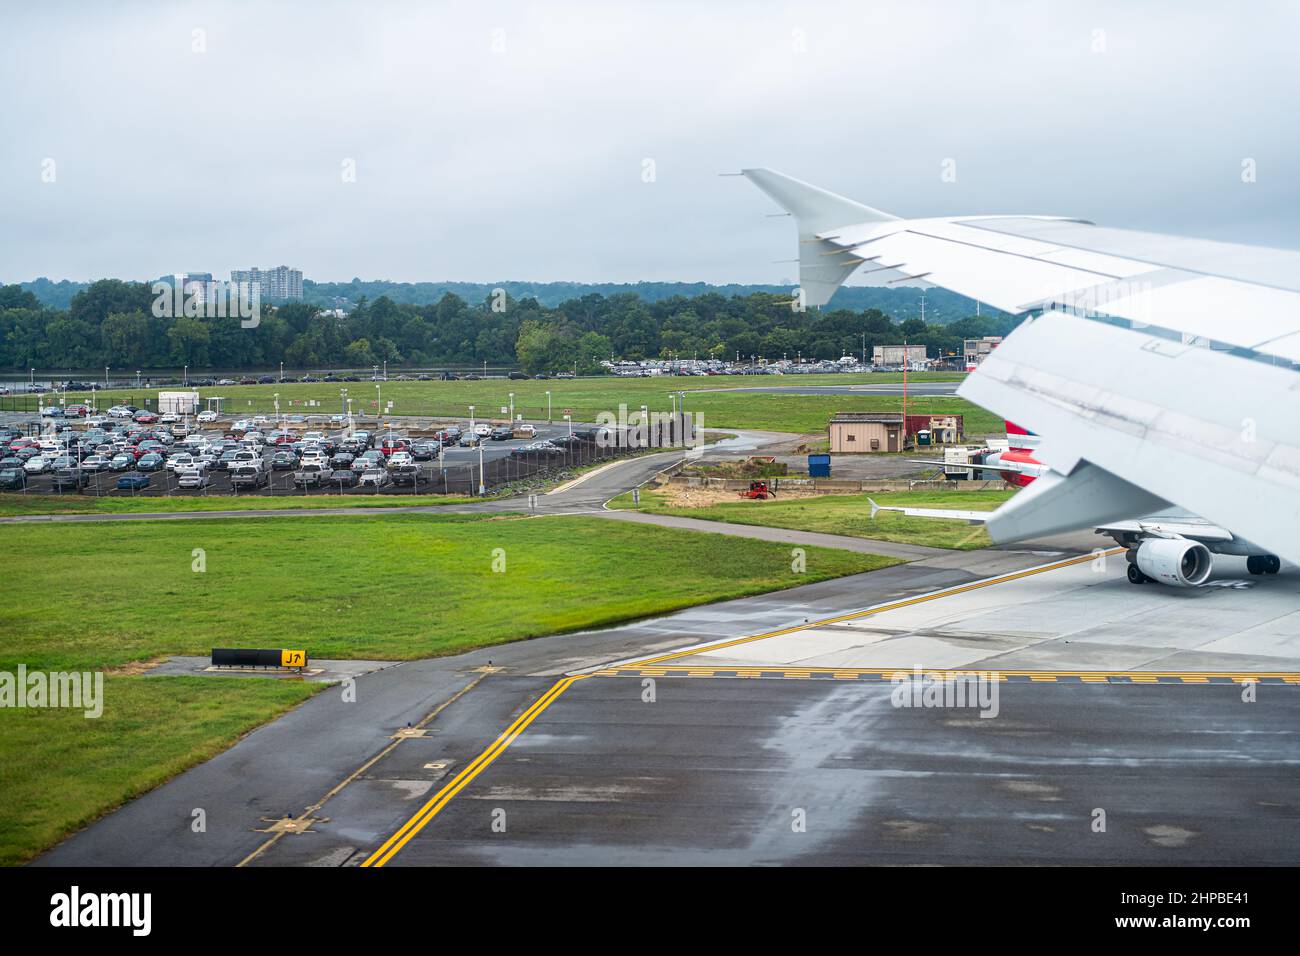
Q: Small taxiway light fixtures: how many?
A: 3